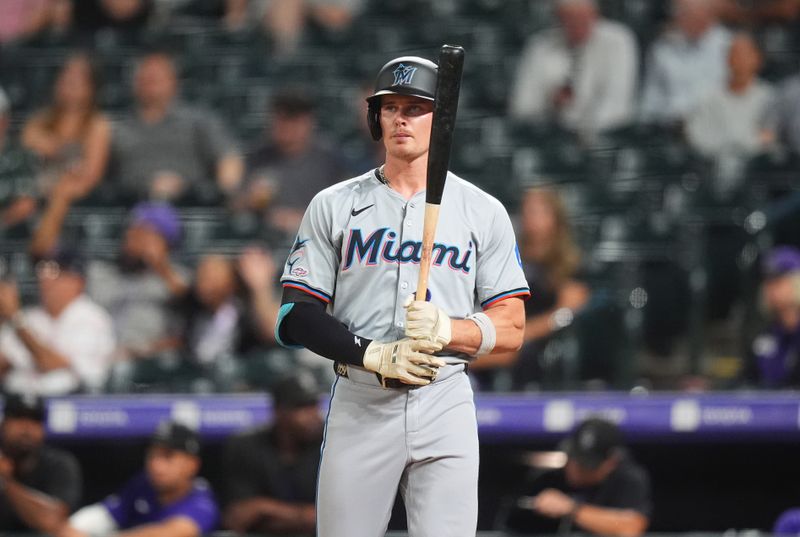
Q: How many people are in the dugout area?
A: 4